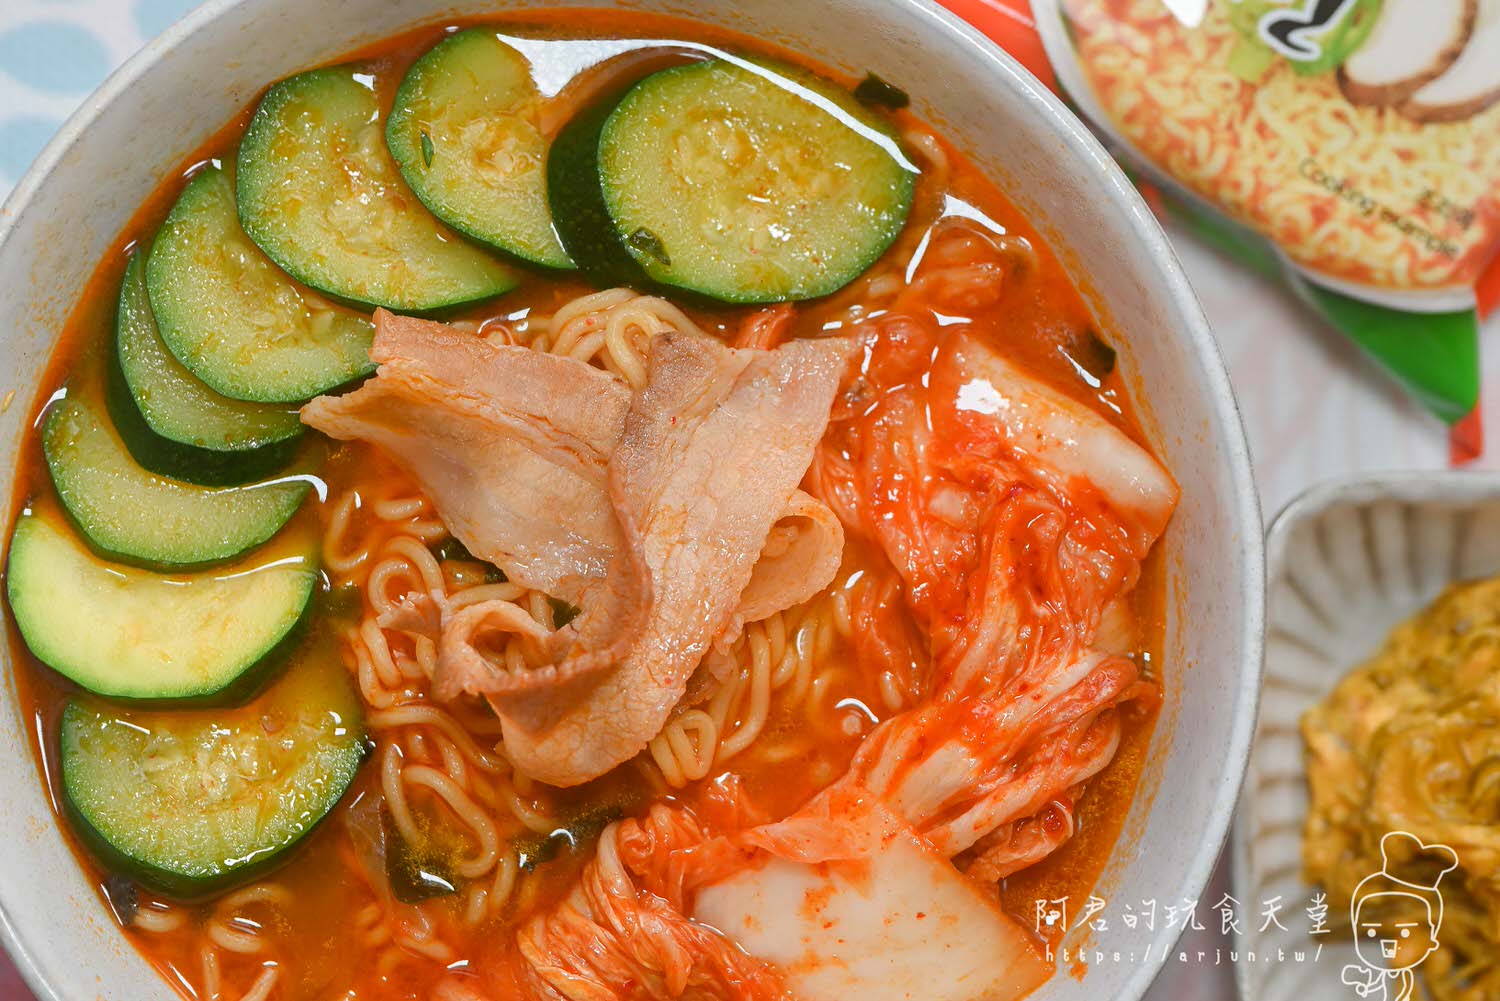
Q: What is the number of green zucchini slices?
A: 8